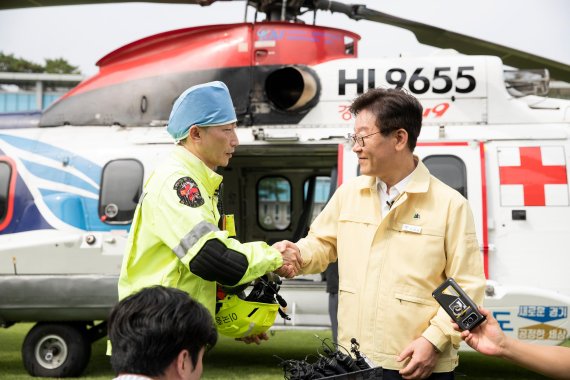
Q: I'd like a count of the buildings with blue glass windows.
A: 1